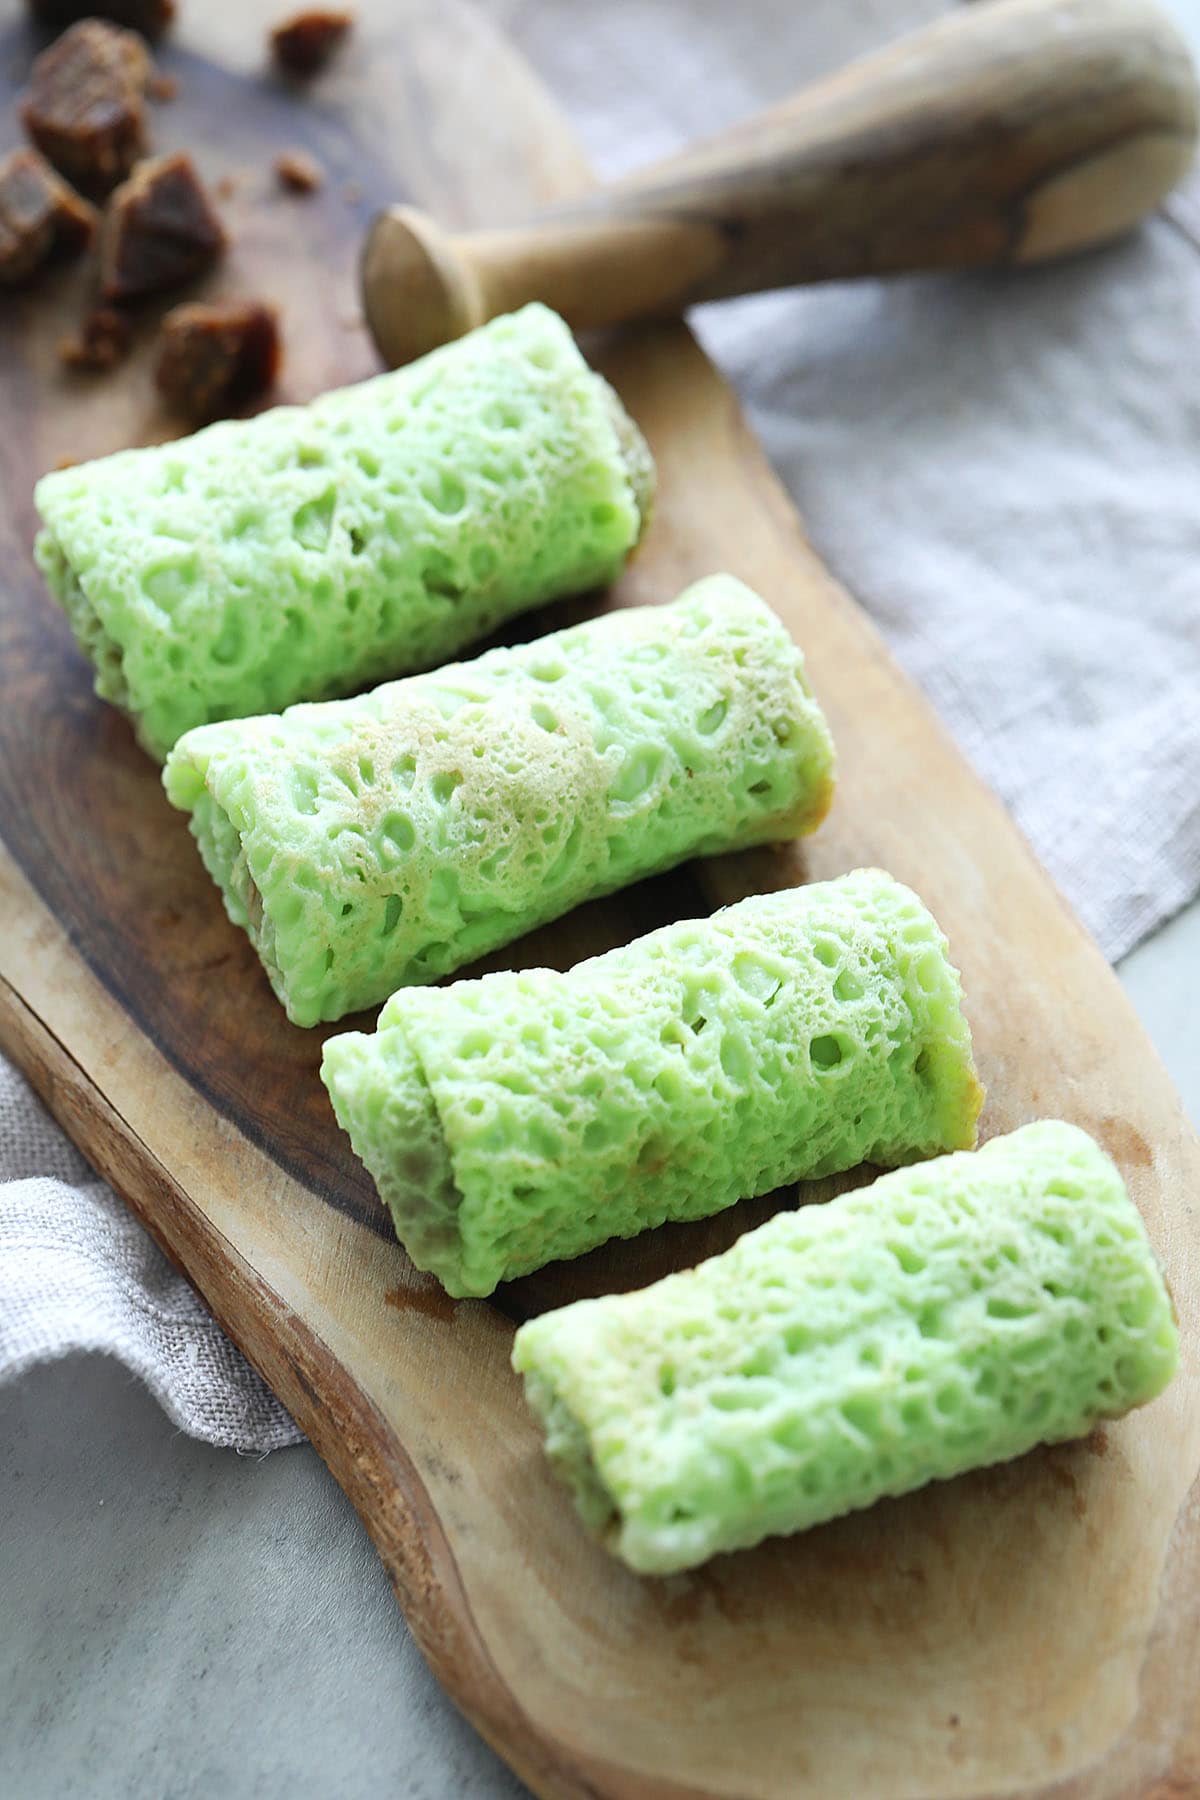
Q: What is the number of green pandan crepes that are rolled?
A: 4